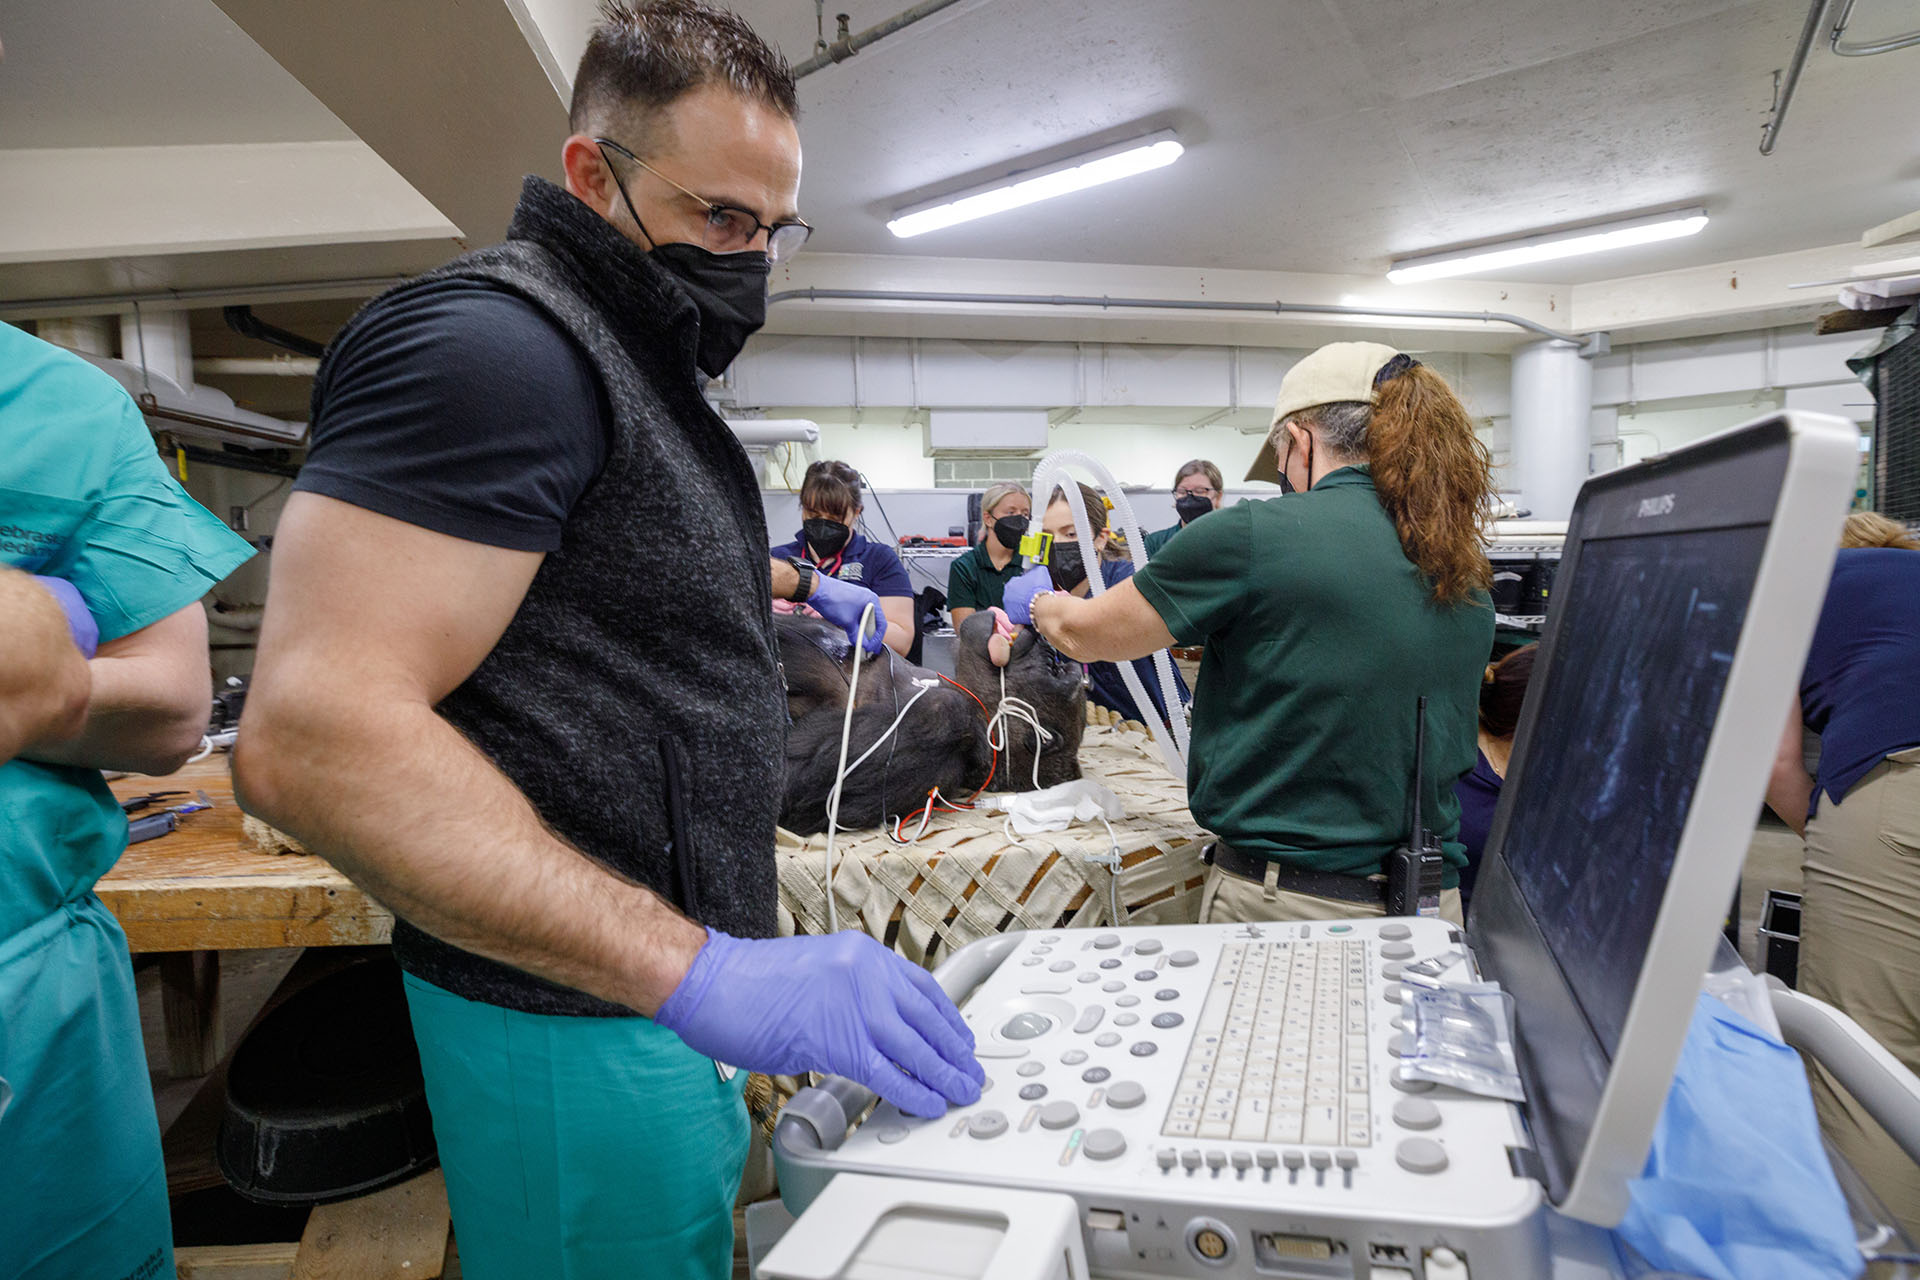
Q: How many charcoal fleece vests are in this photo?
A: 1